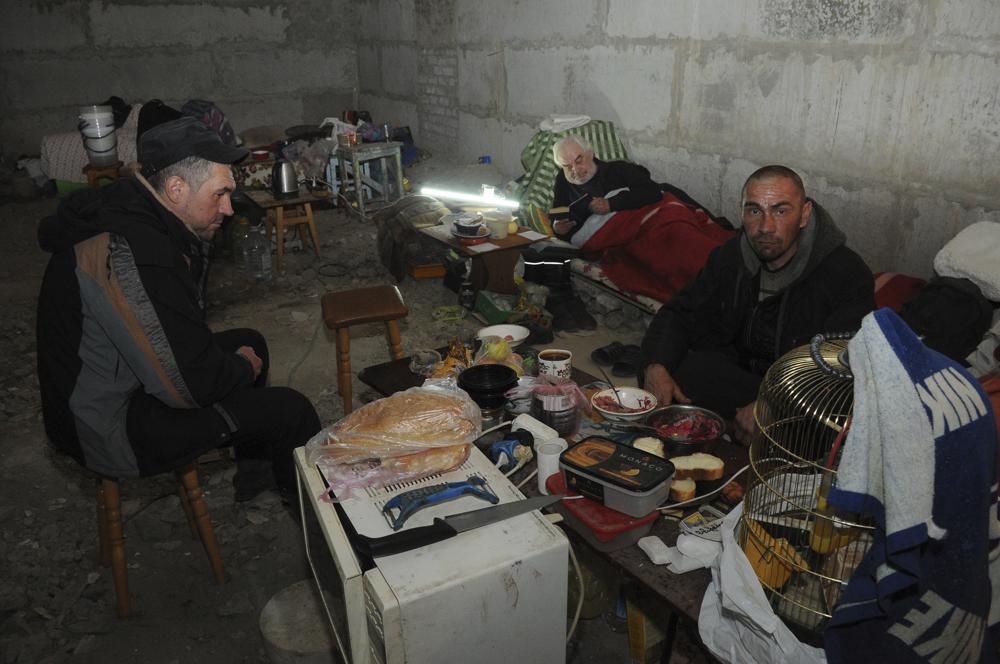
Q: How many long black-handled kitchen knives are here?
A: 1